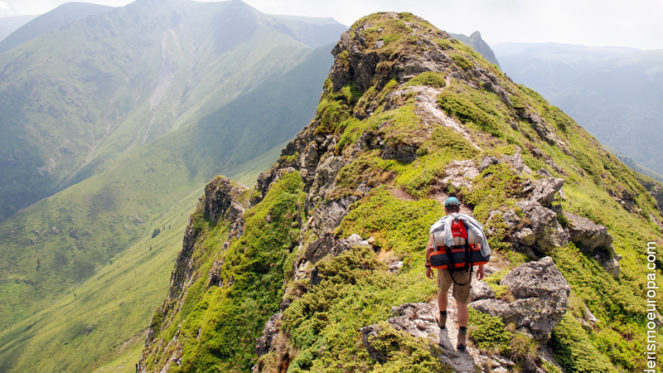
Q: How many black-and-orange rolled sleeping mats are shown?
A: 1